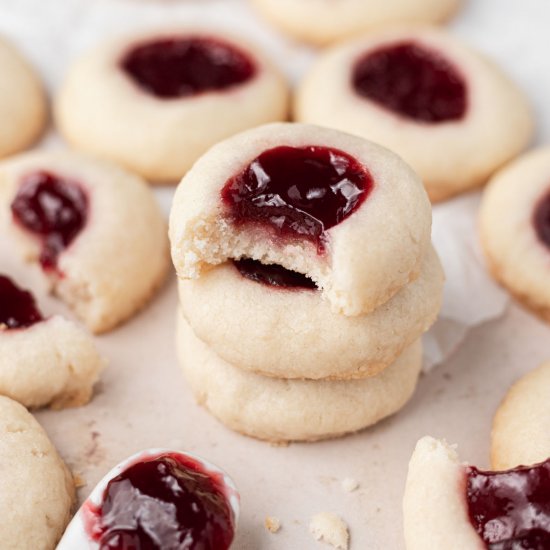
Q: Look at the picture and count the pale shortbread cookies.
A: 13